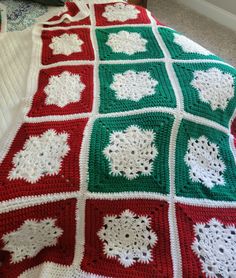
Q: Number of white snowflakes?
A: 13